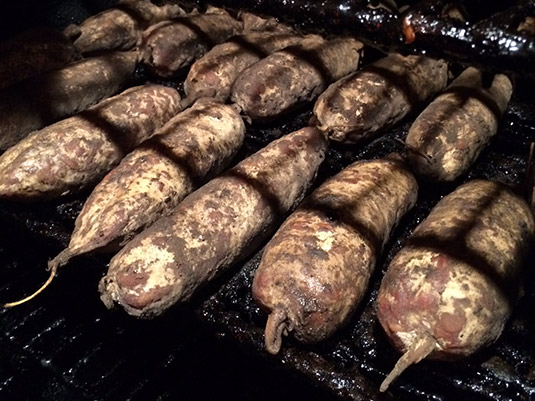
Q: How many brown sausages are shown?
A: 13